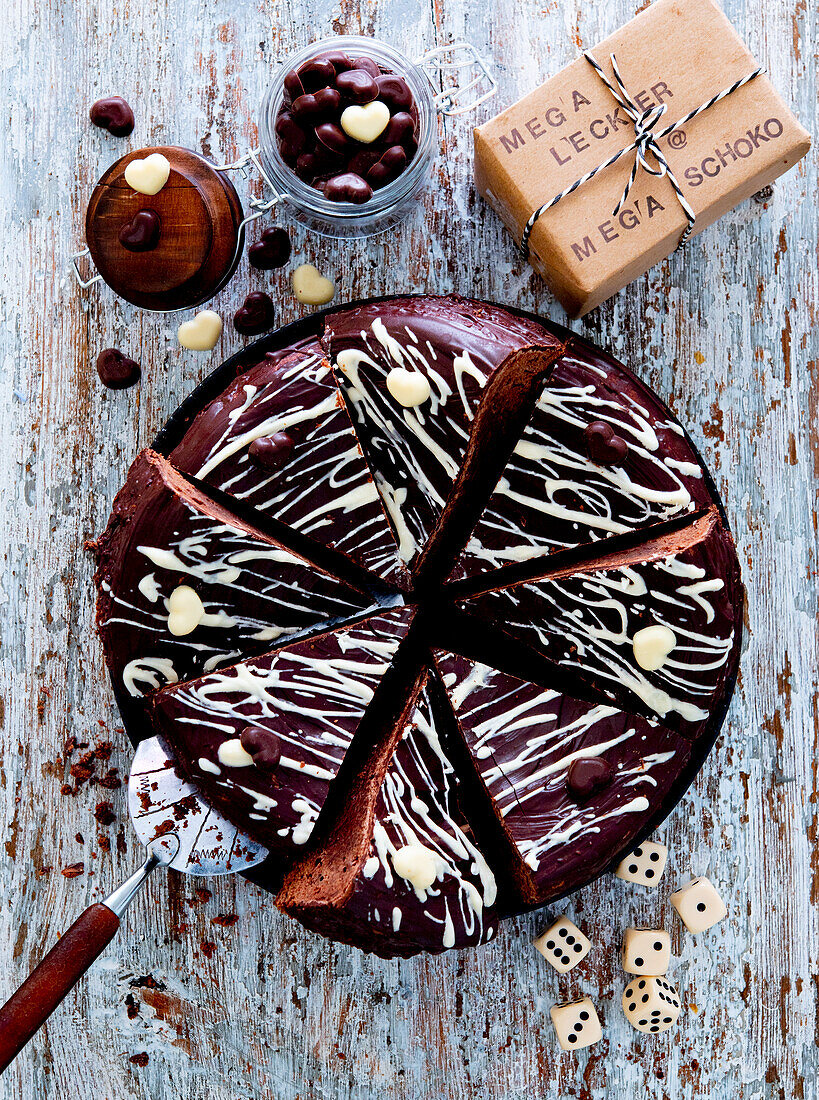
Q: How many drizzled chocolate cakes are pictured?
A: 1